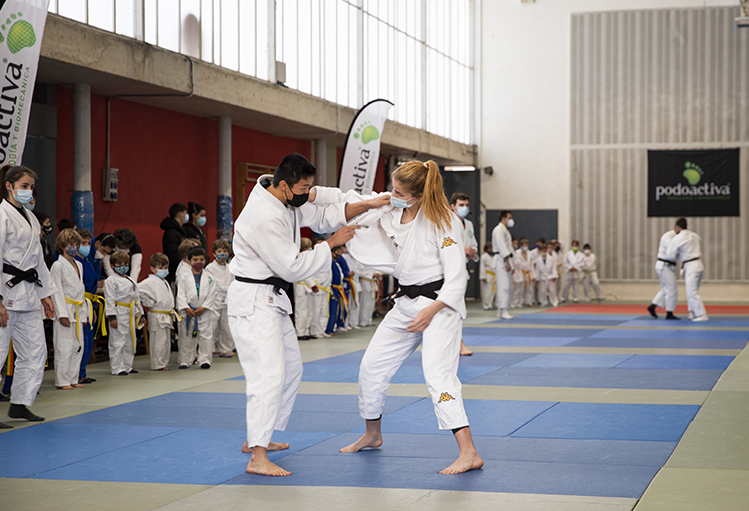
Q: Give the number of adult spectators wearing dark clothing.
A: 2